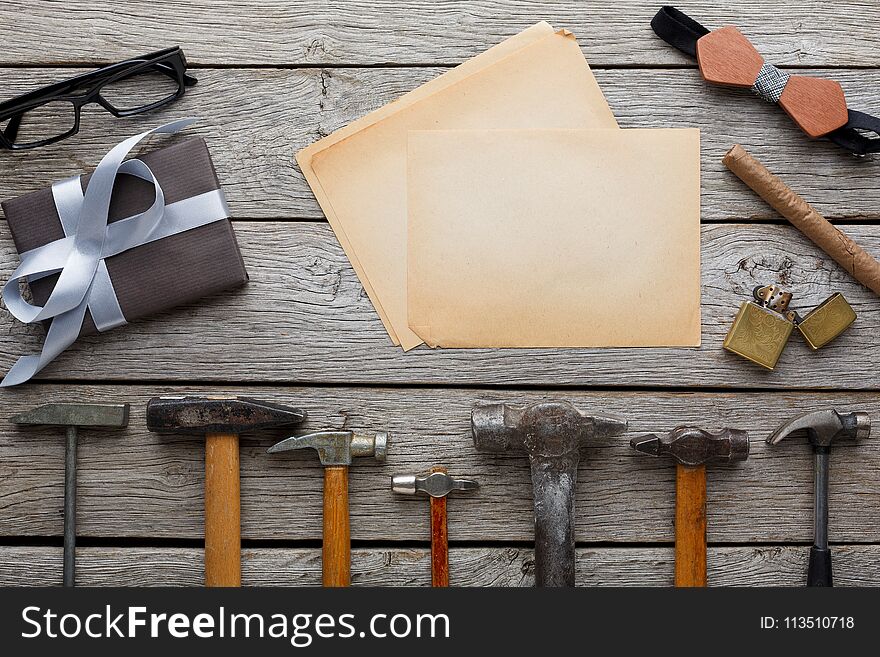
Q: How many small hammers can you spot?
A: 1